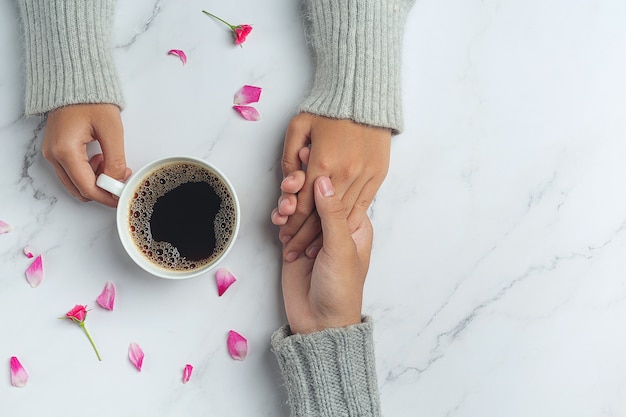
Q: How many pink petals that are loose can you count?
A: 12